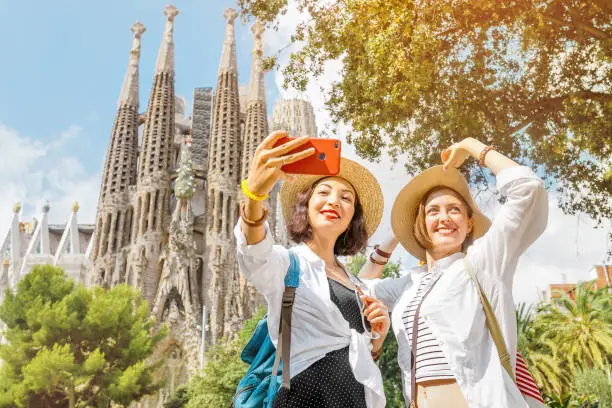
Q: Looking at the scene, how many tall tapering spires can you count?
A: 4